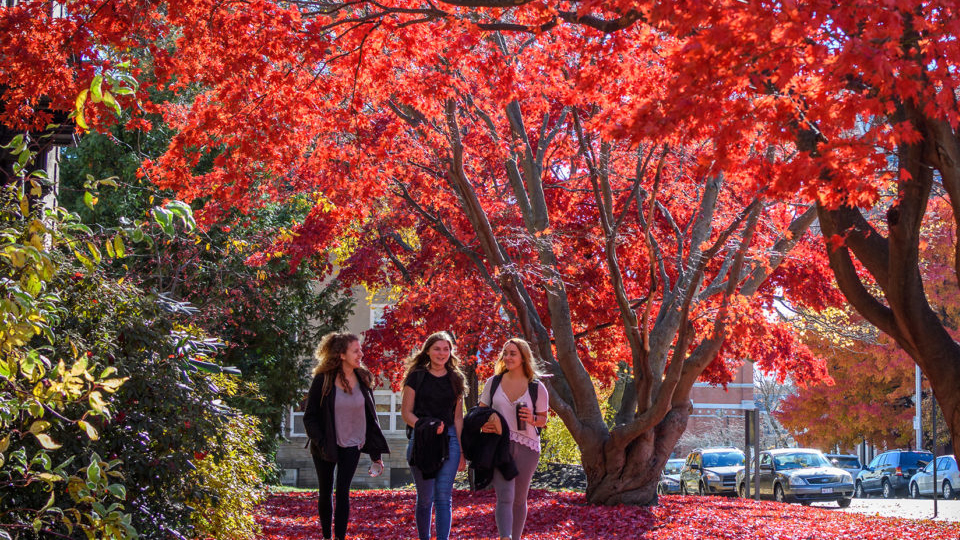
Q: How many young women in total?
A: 3